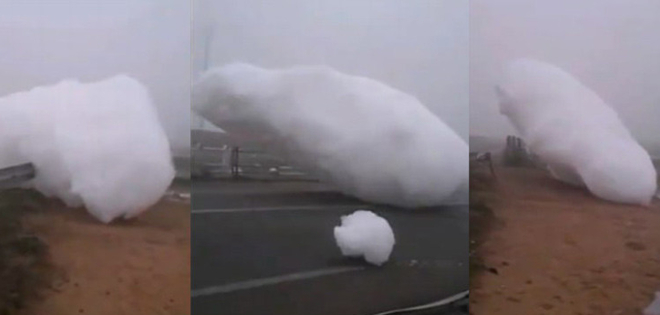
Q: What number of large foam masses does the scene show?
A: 3